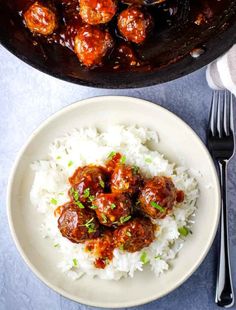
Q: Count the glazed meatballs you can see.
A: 10